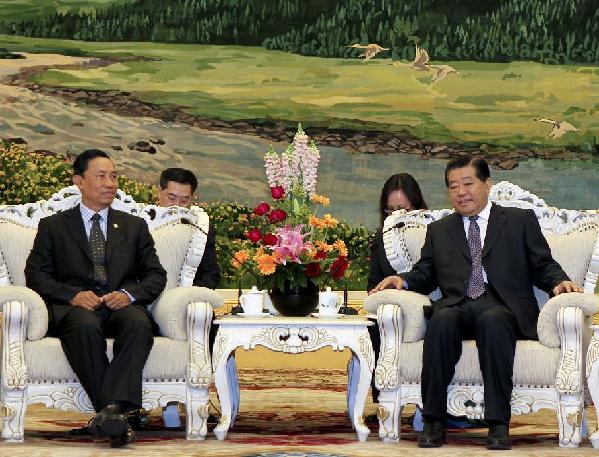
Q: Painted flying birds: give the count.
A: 4